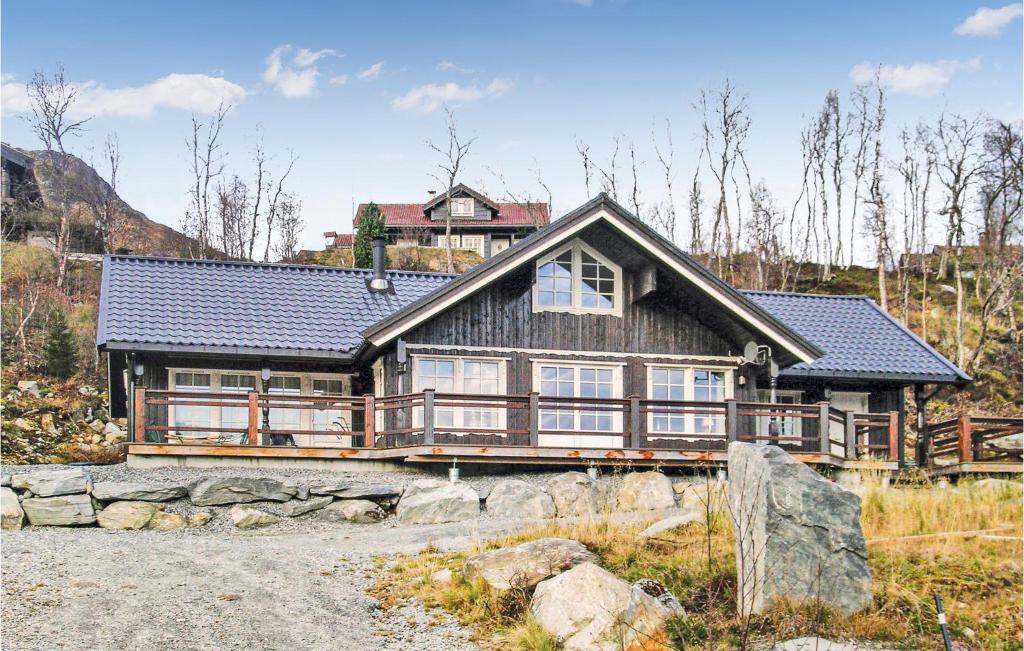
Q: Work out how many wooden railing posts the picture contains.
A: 11